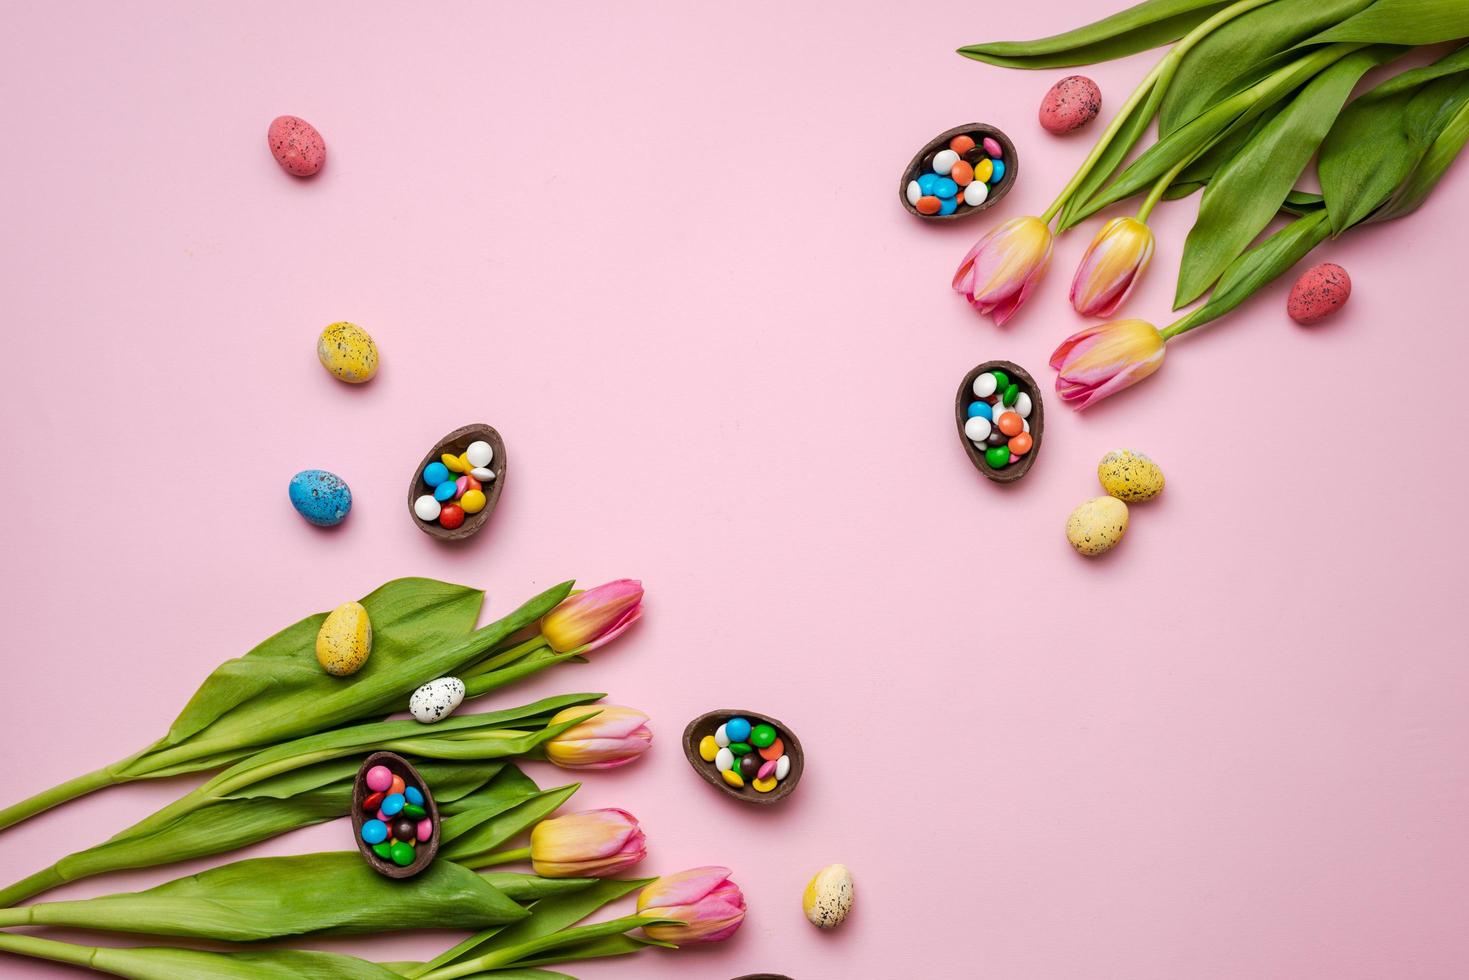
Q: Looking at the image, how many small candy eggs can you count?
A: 10